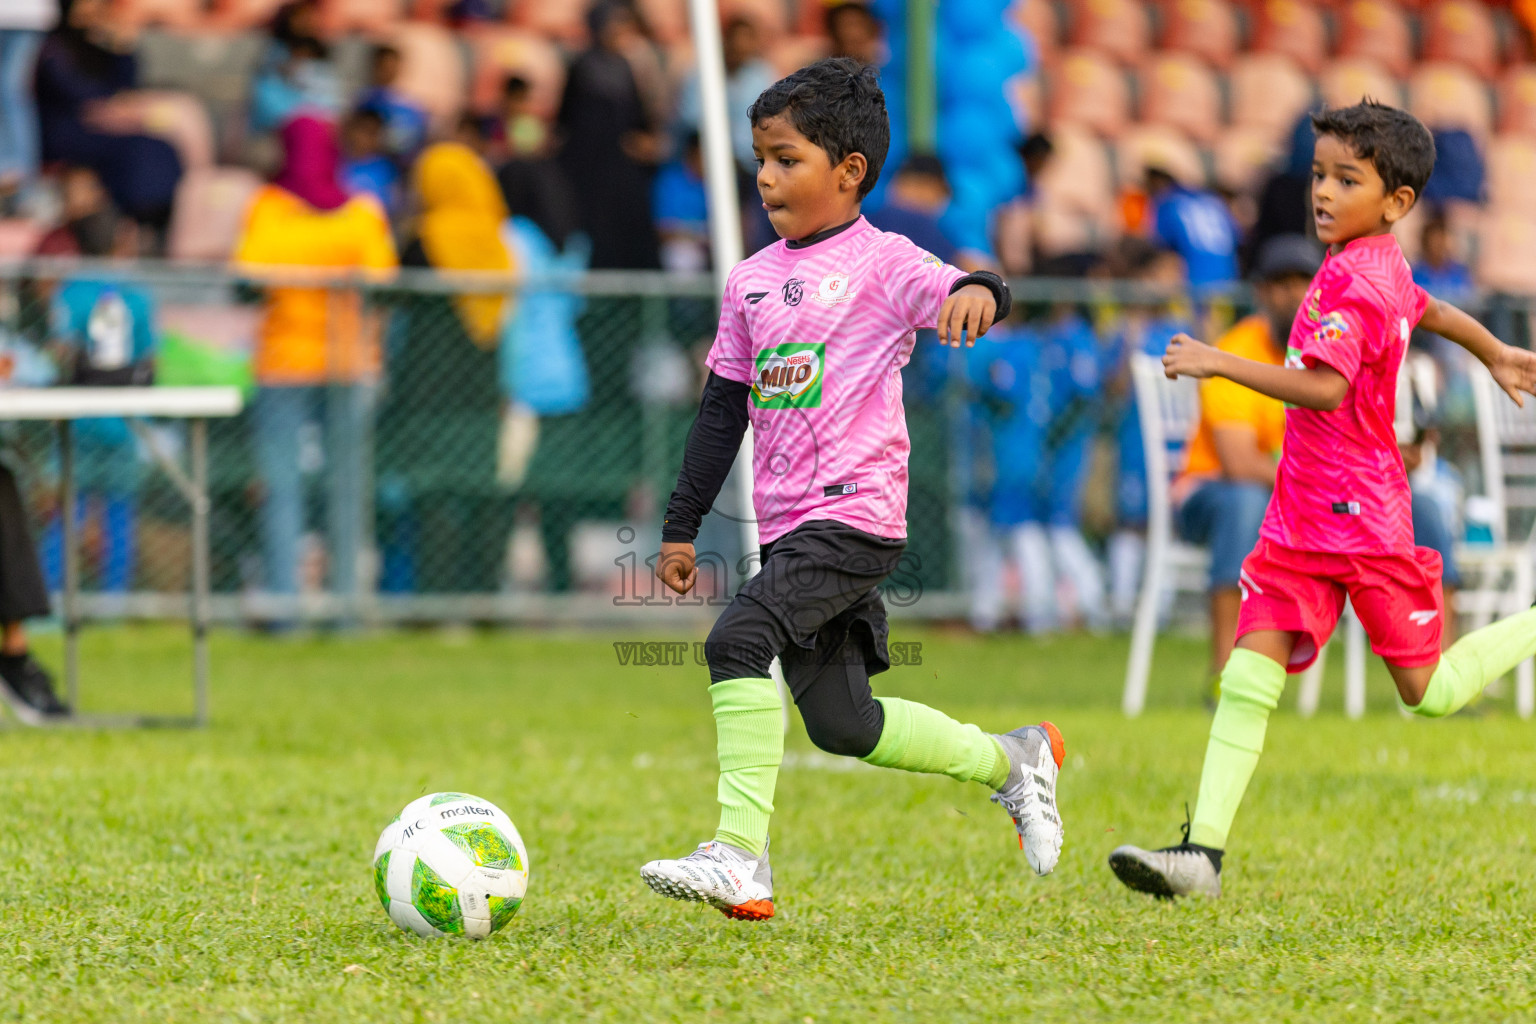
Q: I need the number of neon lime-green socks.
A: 4